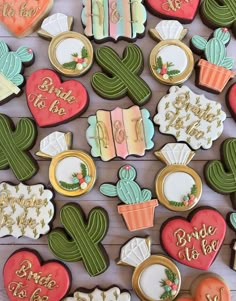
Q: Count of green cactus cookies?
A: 5